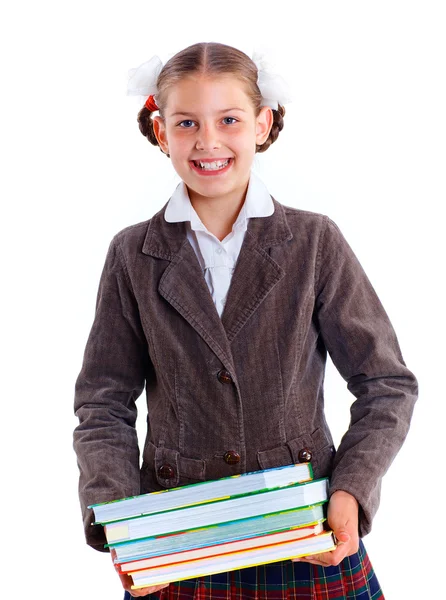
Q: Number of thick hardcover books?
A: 5